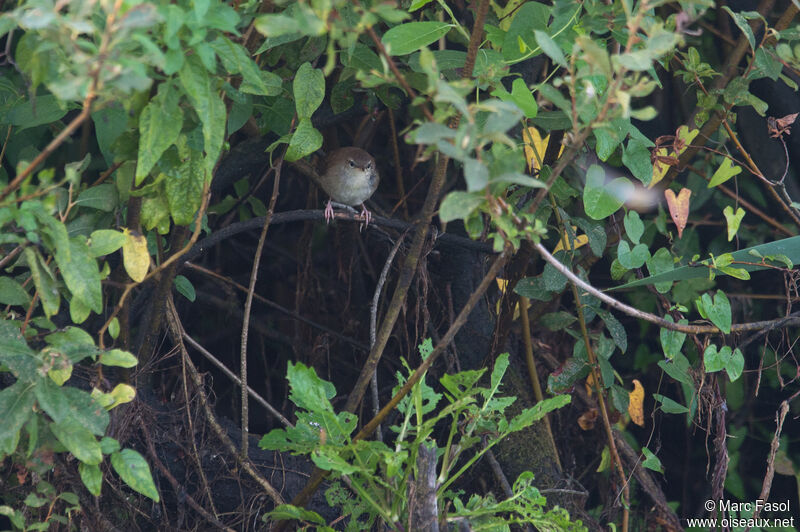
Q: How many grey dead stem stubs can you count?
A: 1